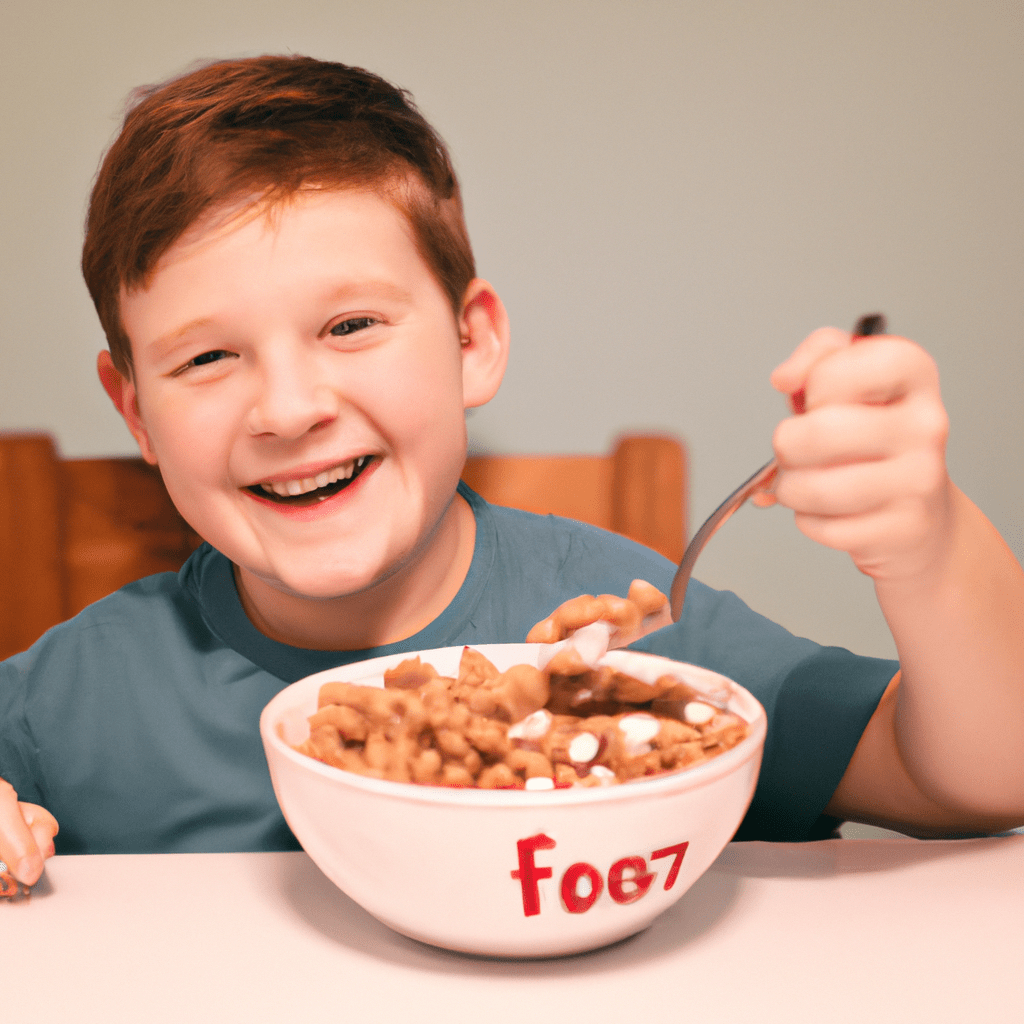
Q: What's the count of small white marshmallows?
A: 6